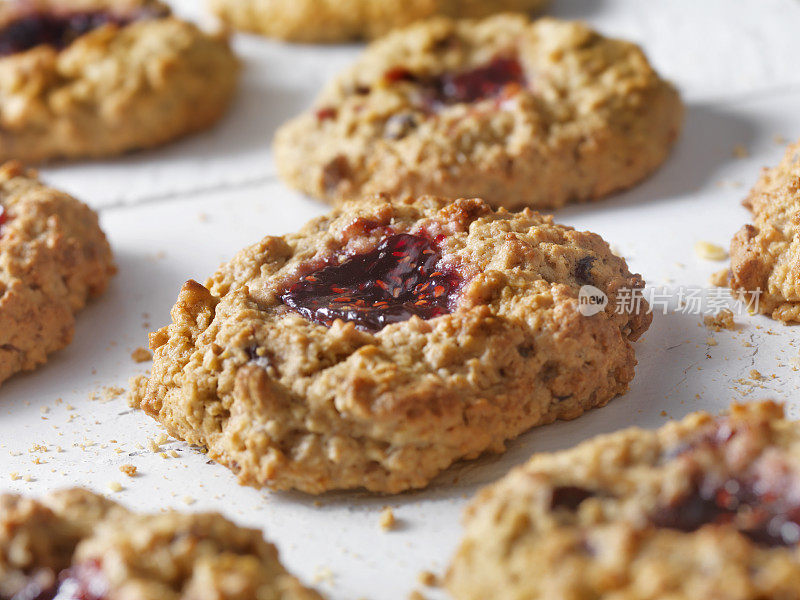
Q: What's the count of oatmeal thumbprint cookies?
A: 8